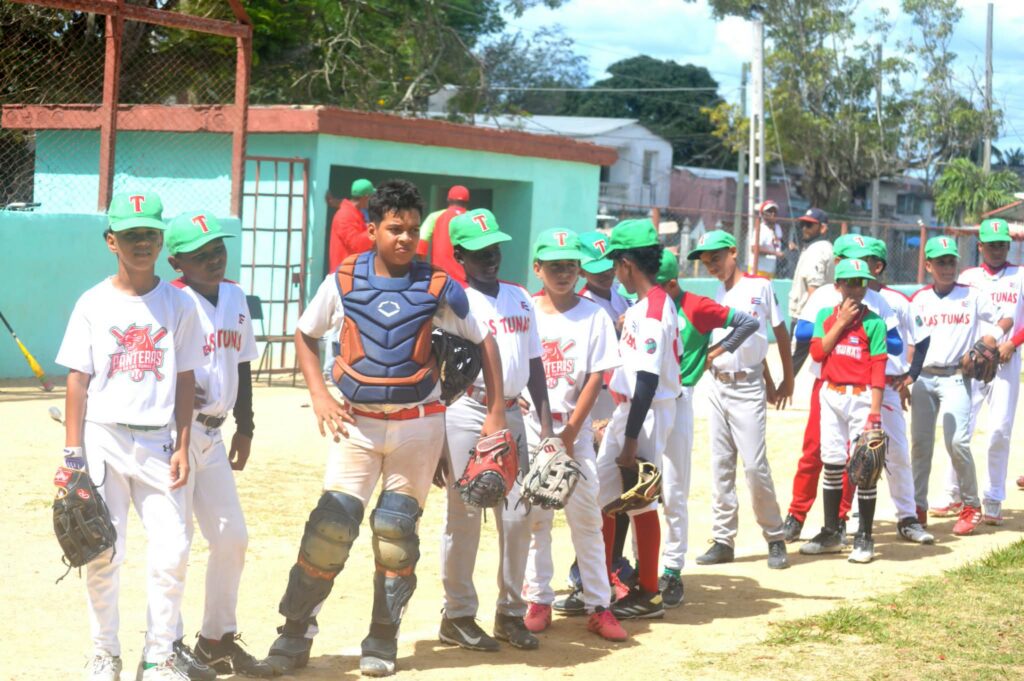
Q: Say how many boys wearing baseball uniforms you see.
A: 14